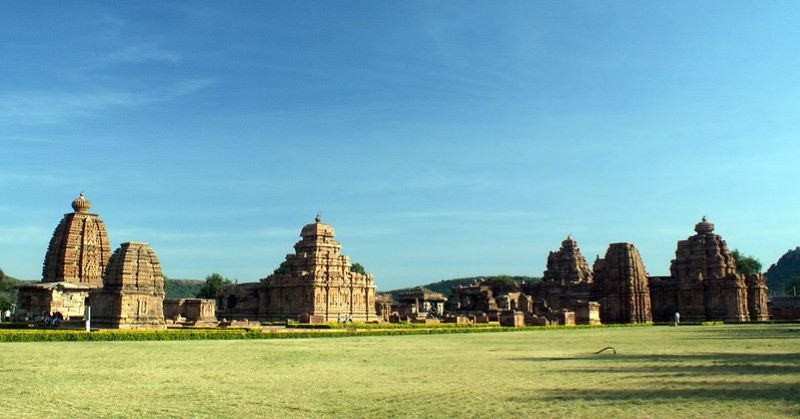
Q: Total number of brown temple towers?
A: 6